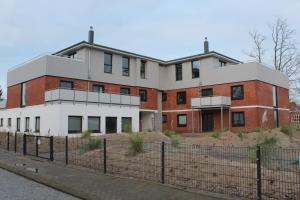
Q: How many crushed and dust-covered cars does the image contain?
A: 0